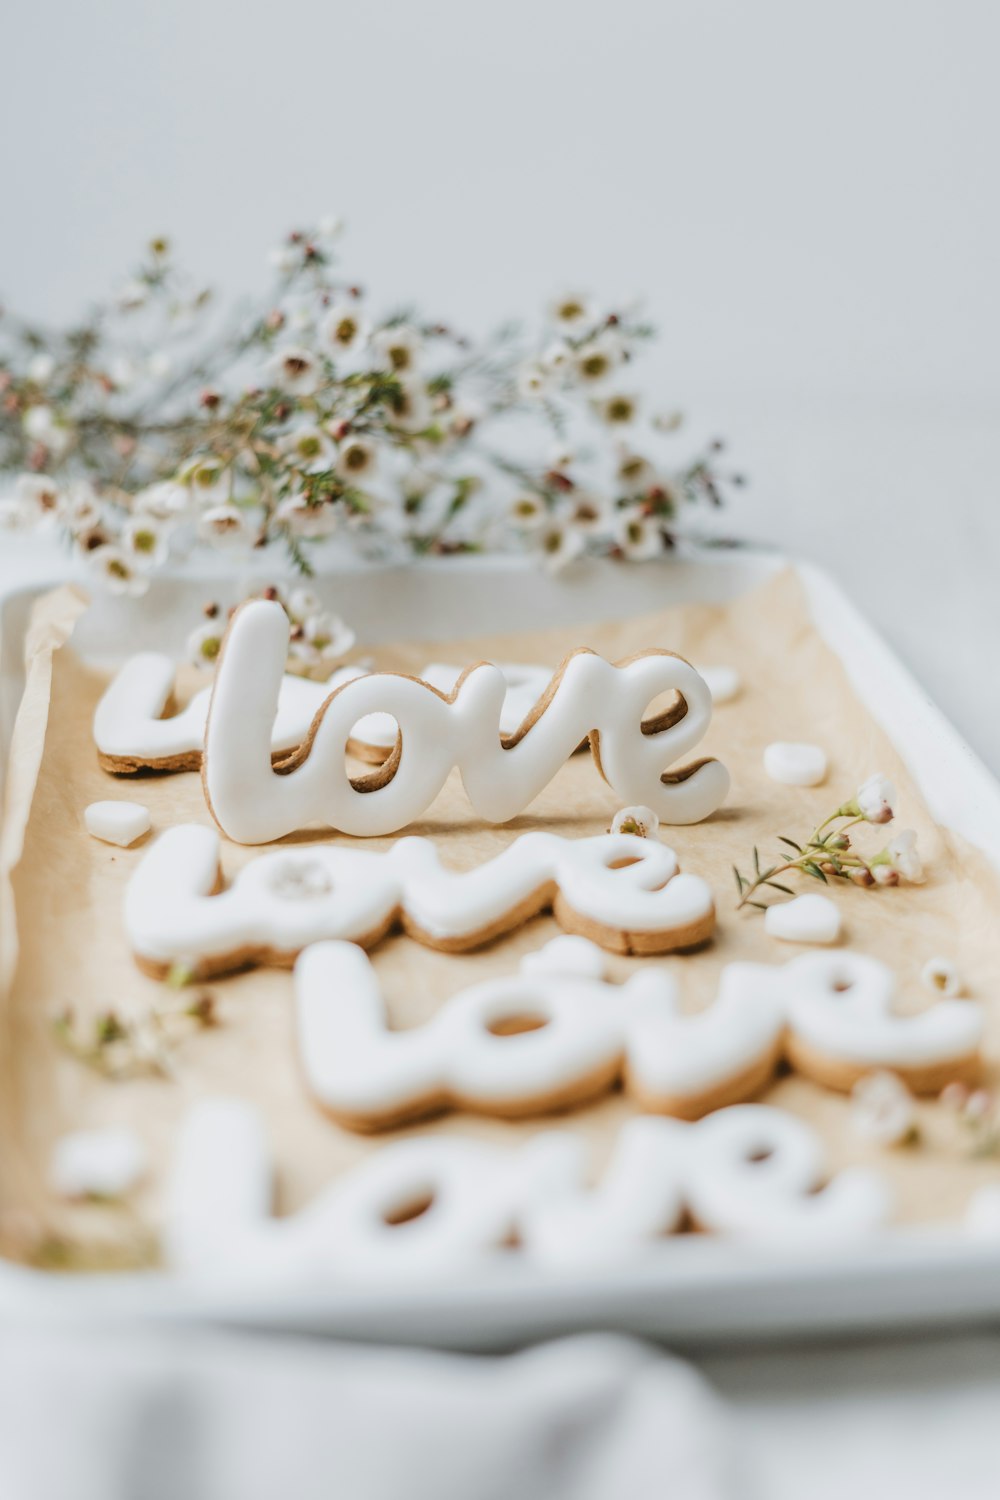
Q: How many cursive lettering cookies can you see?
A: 5